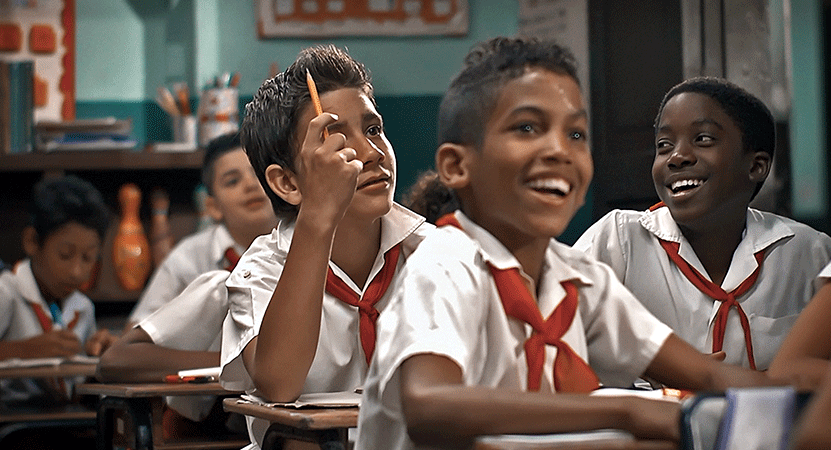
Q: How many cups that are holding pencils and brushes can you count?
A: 2